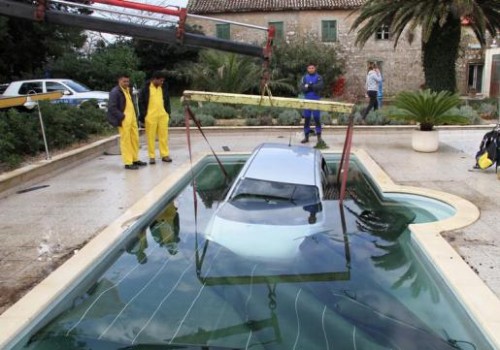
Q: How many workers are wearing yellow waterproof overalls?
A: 2